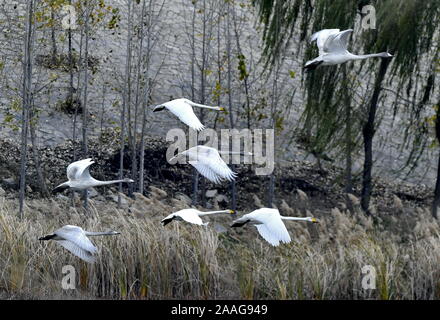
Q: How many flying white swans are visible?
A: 7